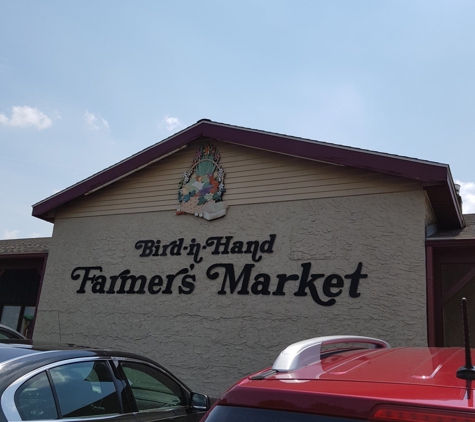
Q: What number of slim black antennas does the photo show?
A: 1